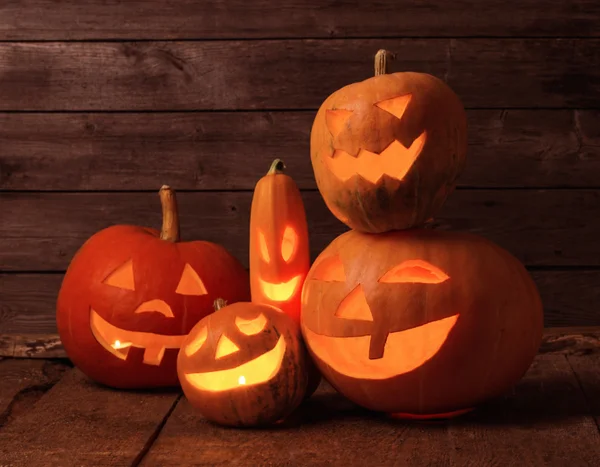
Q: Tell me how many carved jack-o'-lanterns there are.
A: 5